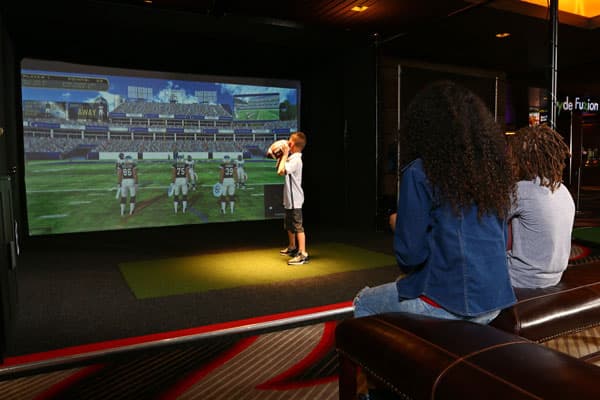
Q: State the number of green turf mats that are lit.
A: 1